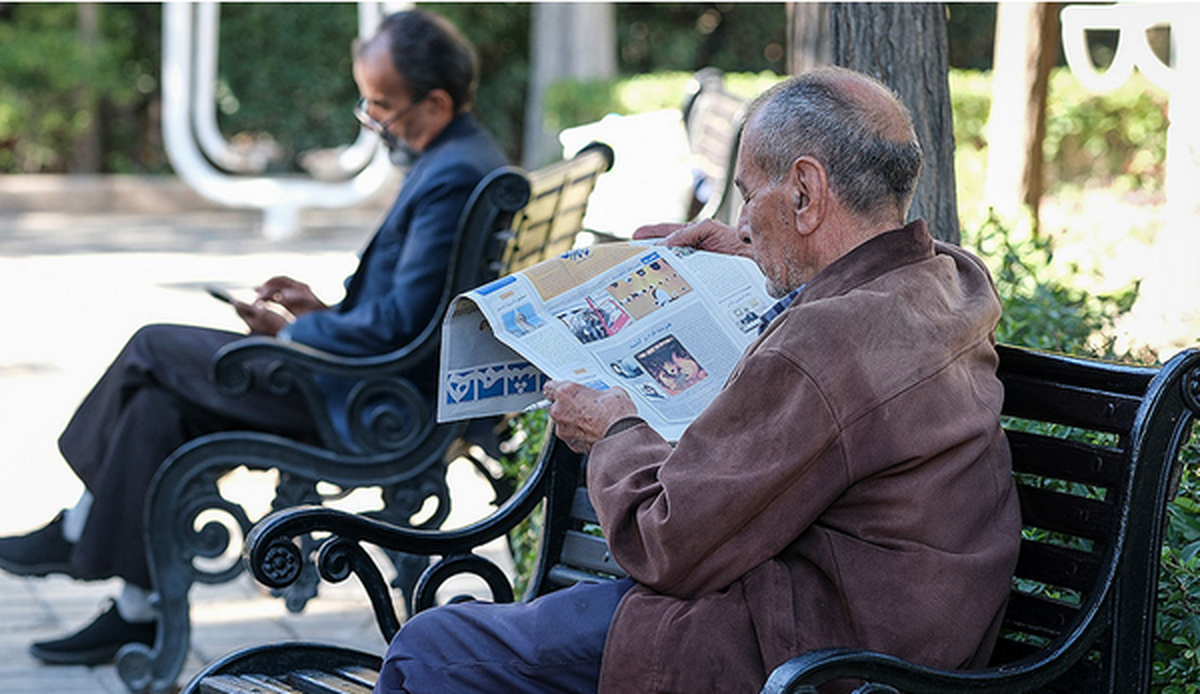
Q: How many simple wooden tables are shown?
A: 0